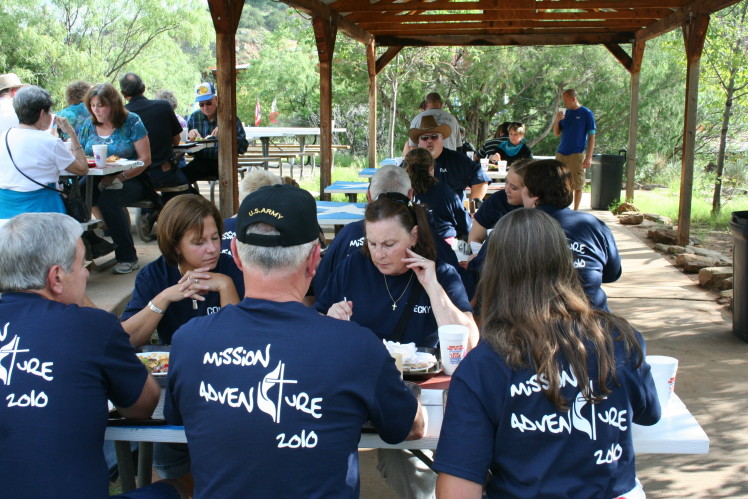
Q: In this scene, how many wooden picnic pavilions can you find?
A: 1